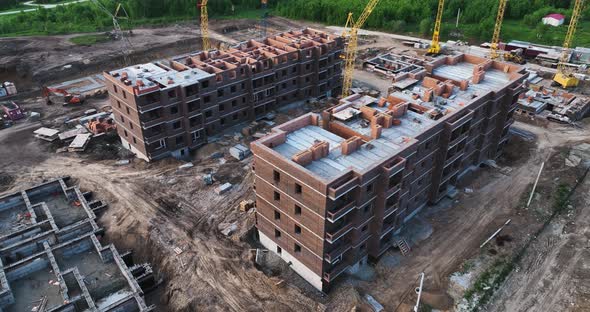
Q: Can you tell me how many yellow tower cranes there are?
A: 5